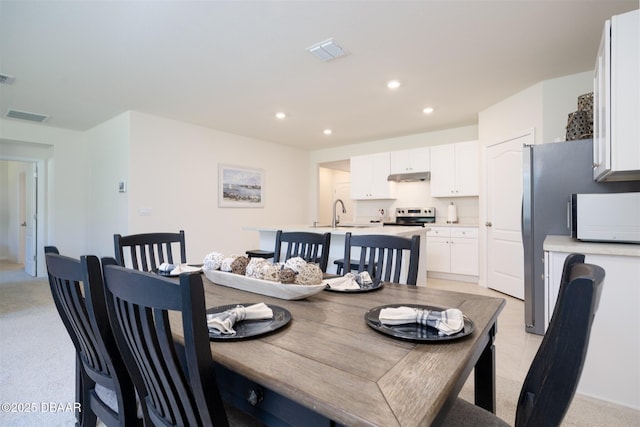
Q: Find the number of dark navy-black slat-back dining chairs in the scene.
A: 6